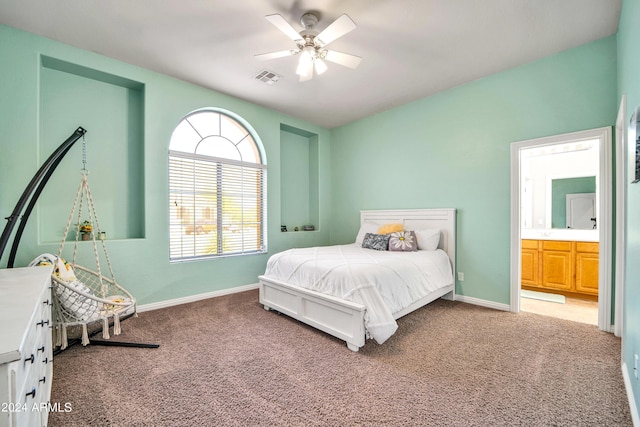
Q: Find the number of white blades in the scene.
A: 5